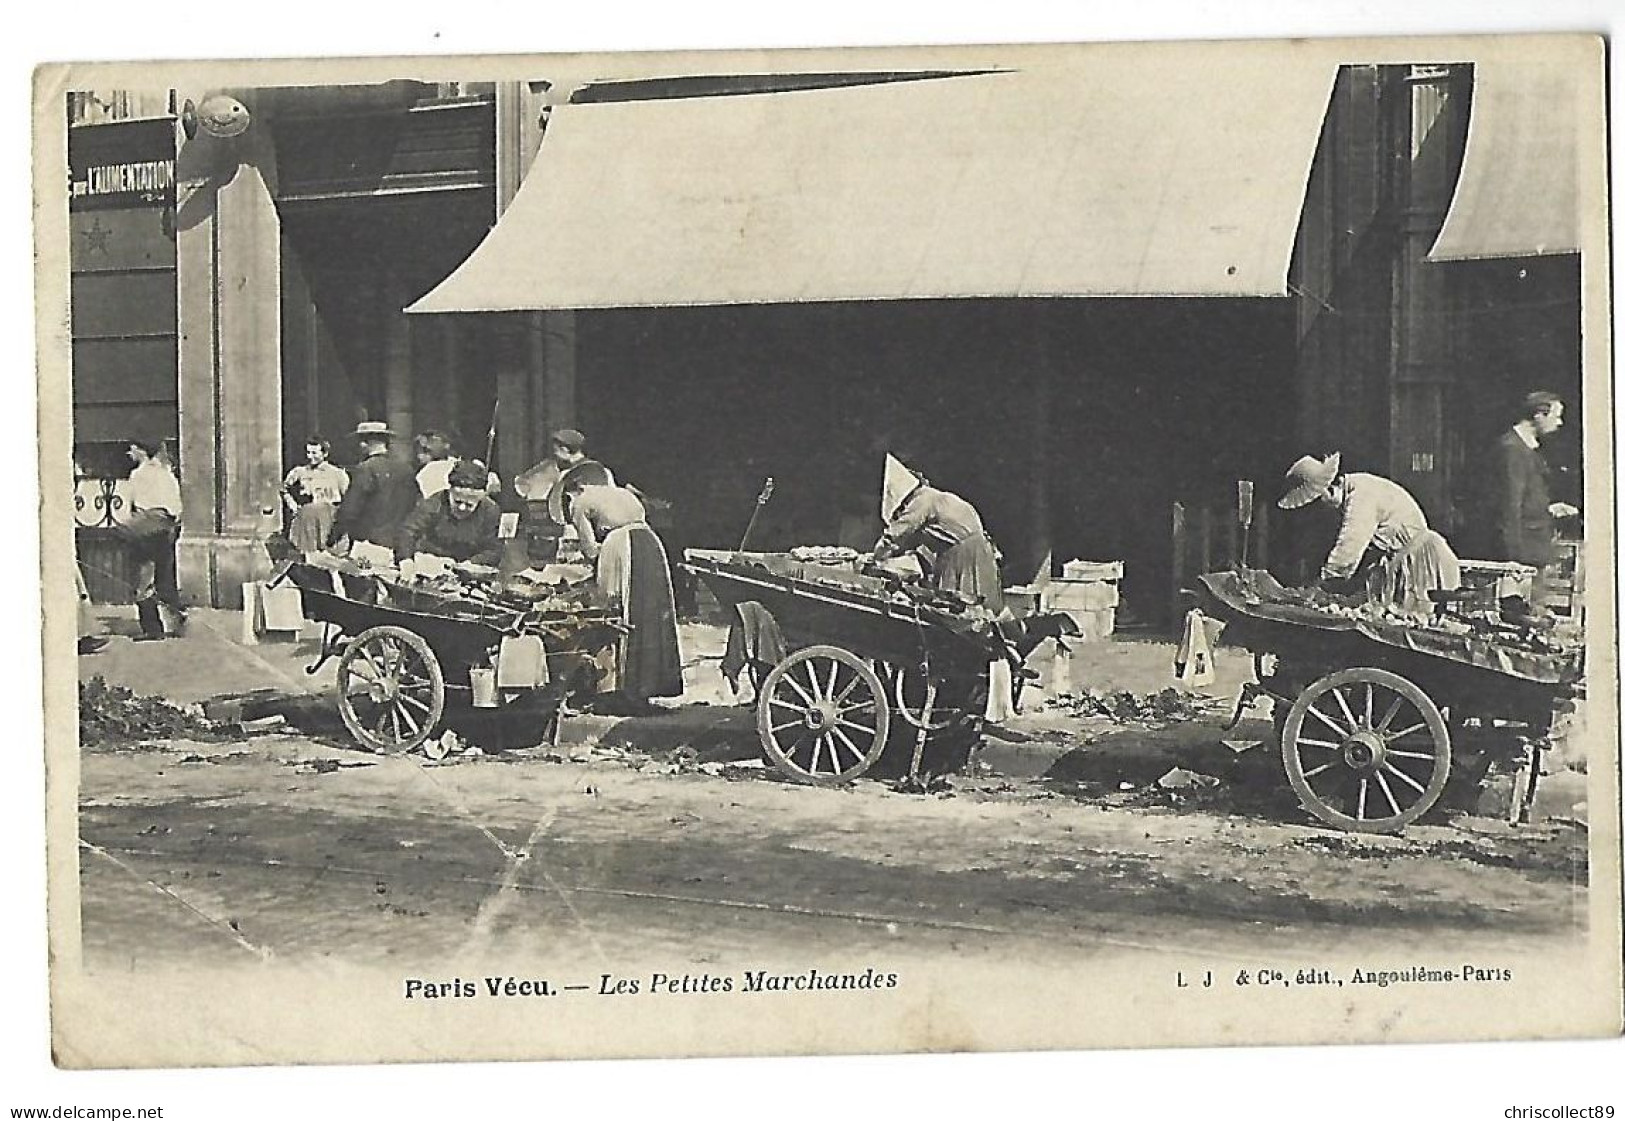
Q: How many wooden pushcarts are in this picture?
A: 3